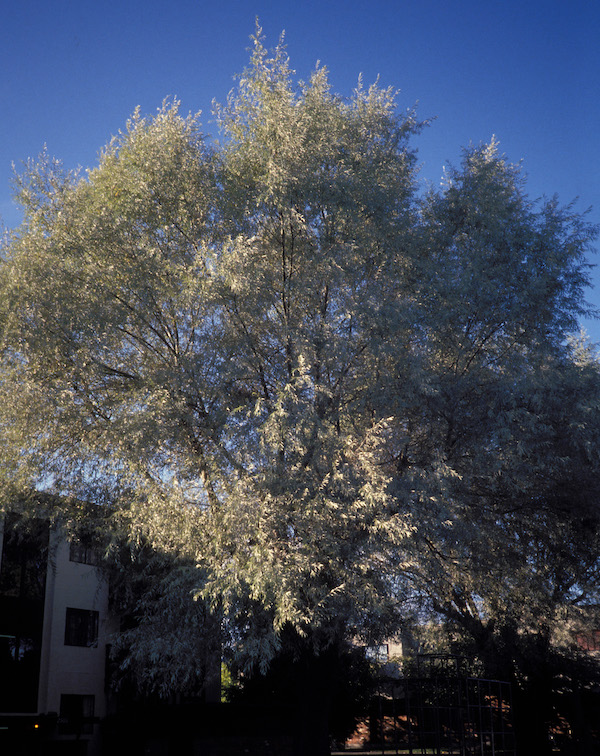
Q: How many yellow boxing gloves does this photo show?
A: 0